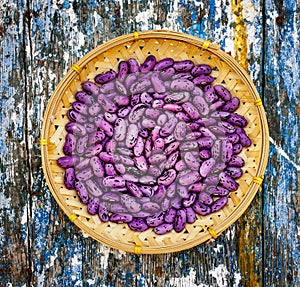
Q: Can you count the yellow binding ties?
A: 9